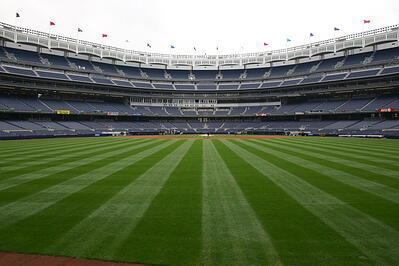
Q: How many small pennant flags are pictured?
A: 15